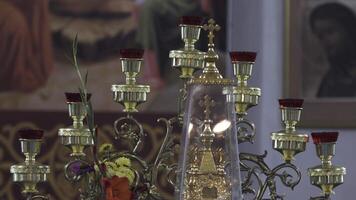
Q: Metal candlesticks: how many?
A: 7